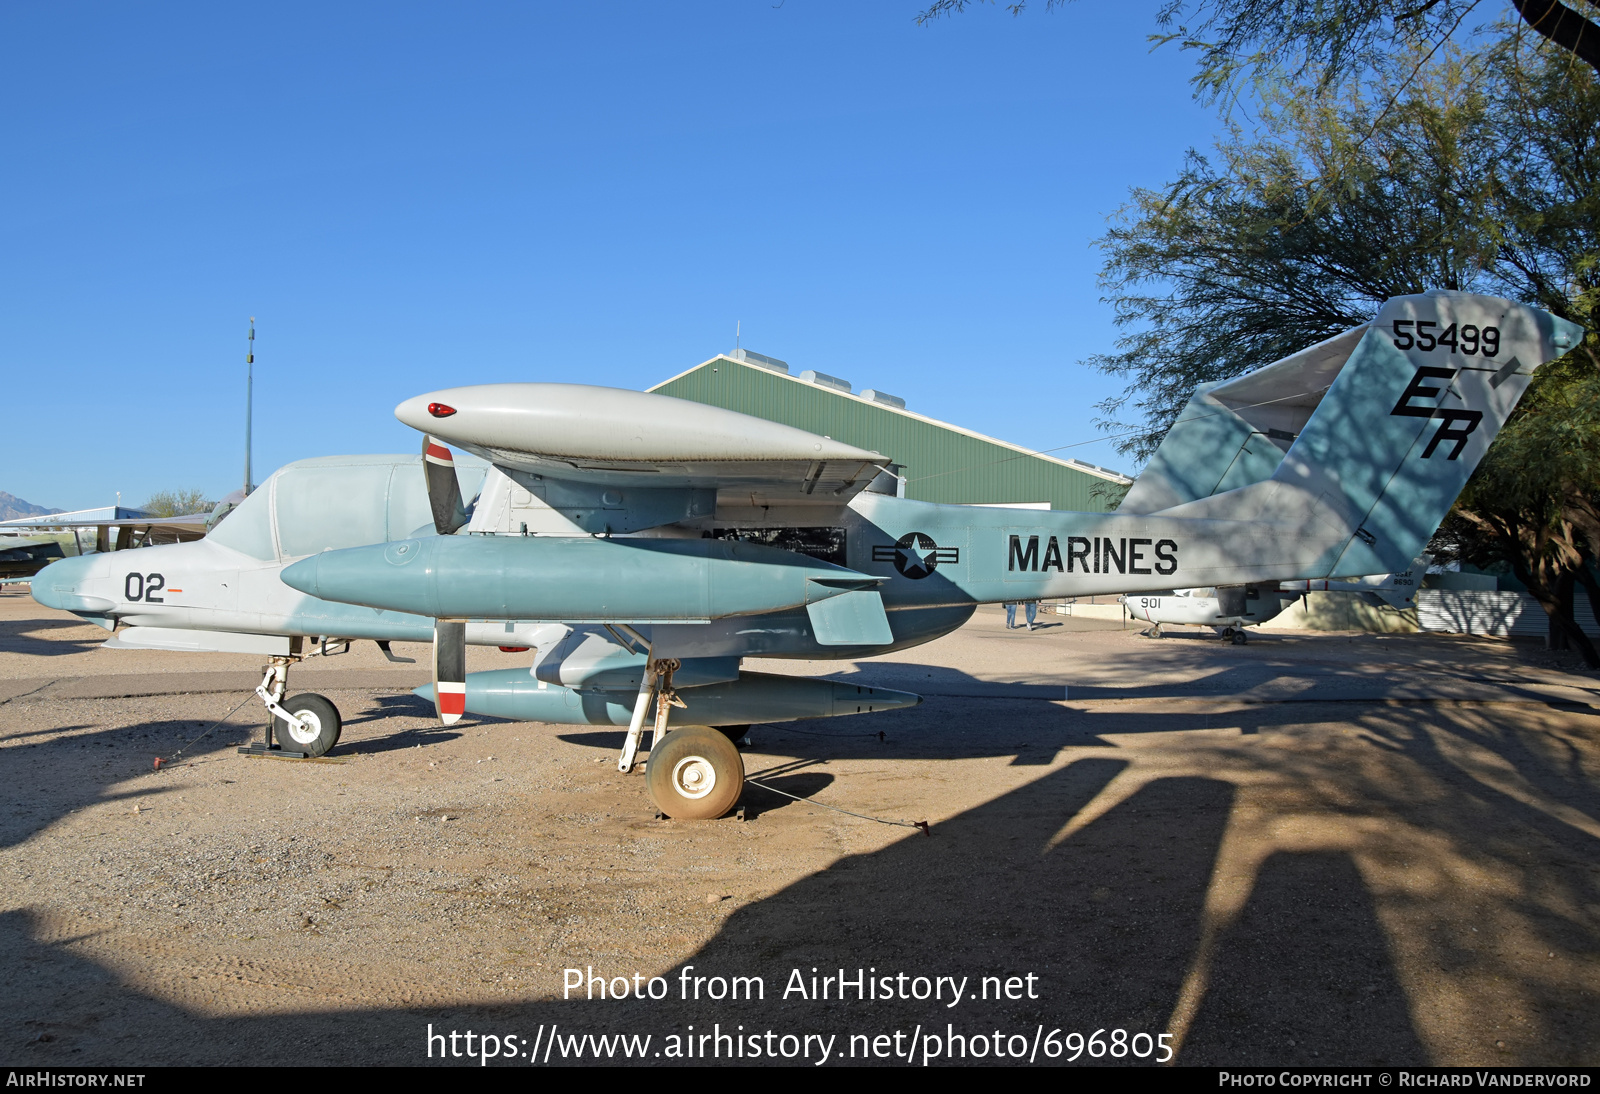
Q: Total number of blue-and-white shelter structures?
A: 1